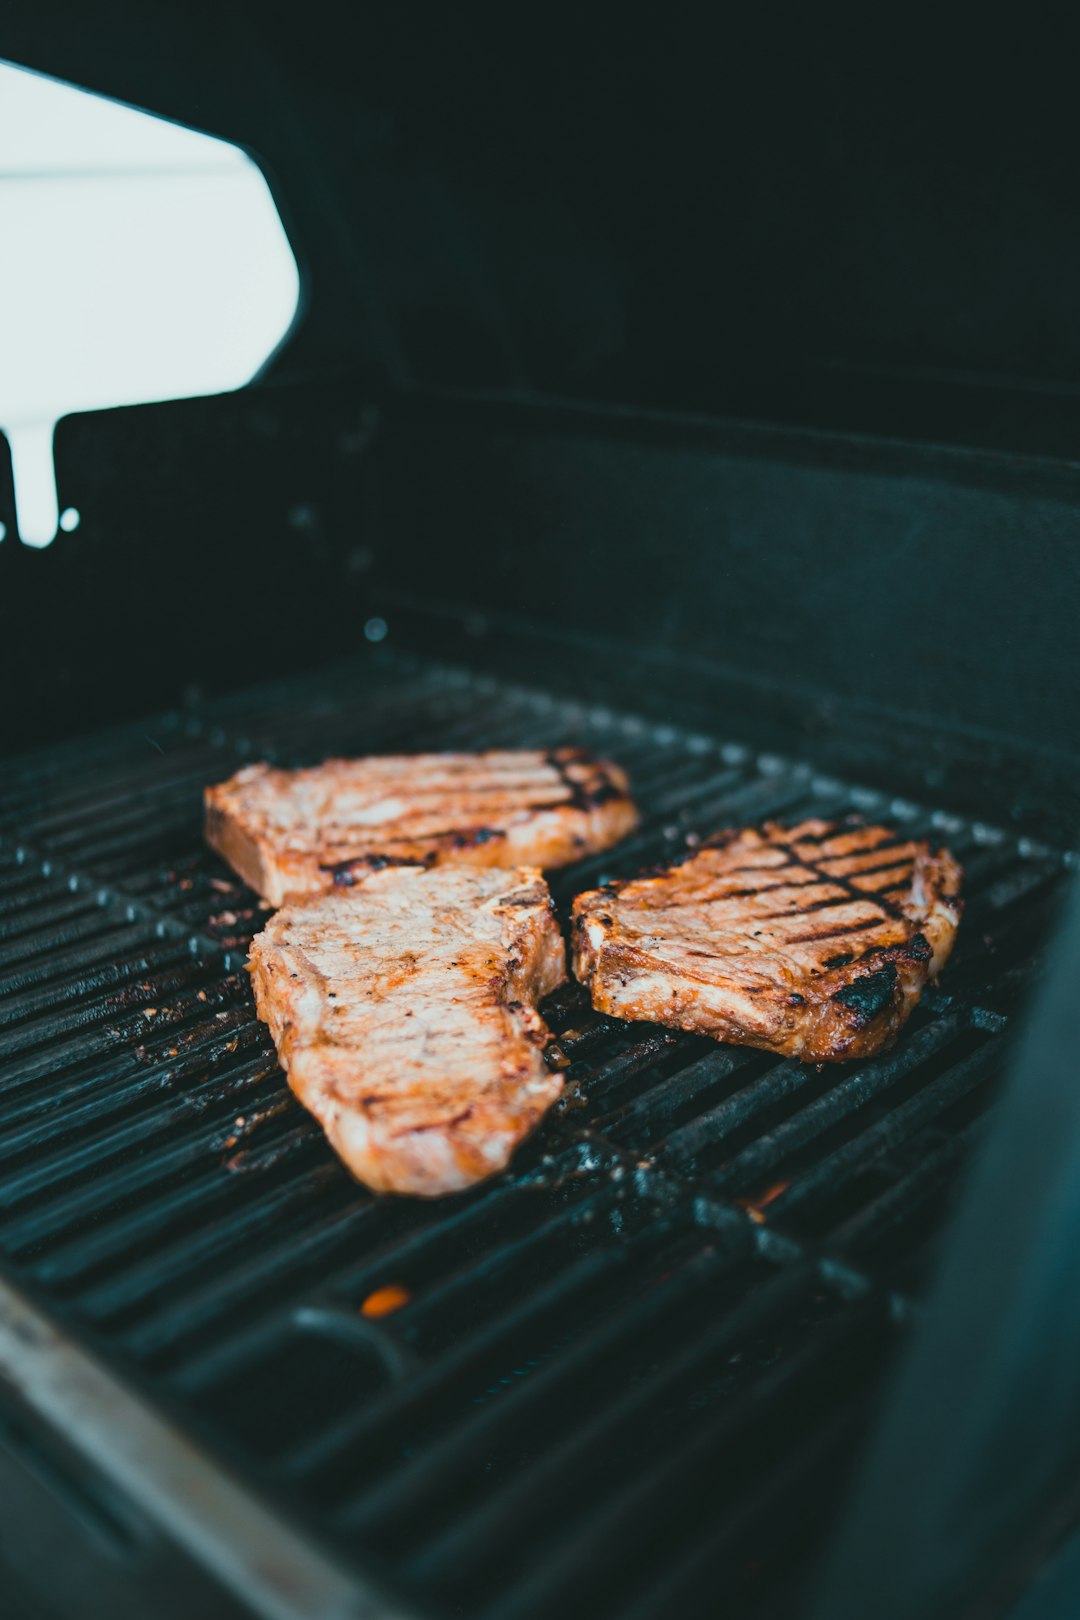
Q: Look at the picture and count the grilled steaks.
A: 3